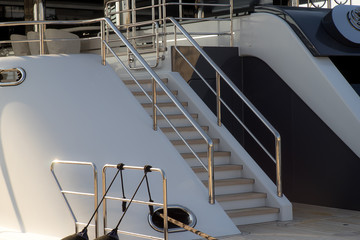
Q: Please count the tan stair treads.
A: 11